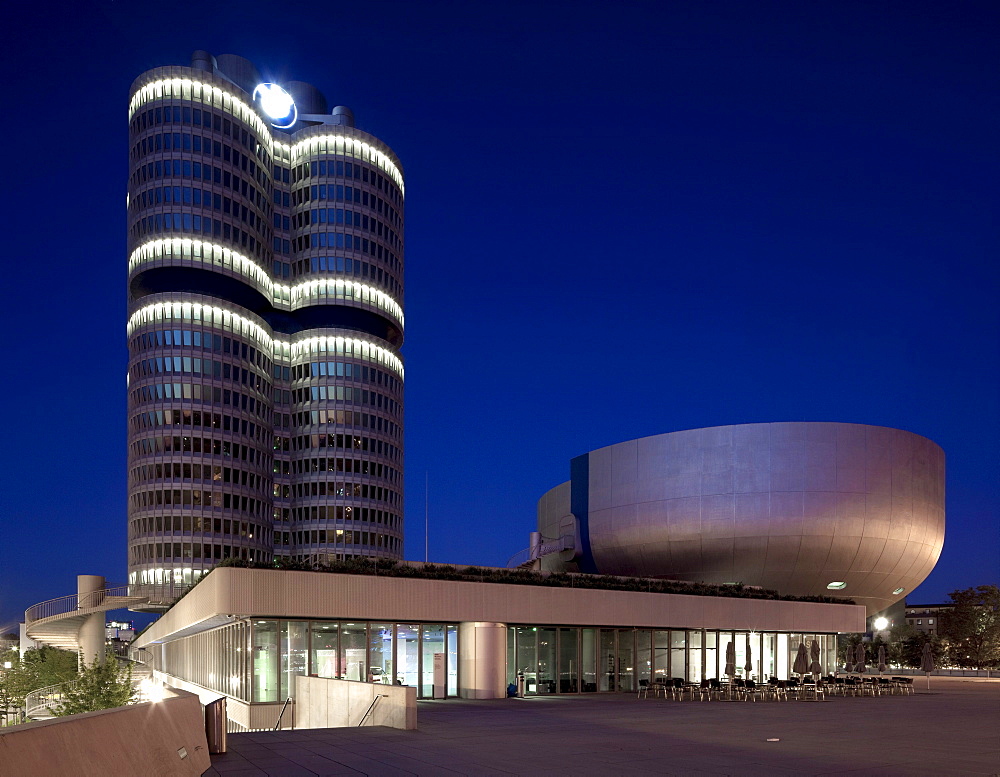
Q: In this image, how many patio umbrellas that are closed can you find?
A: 8